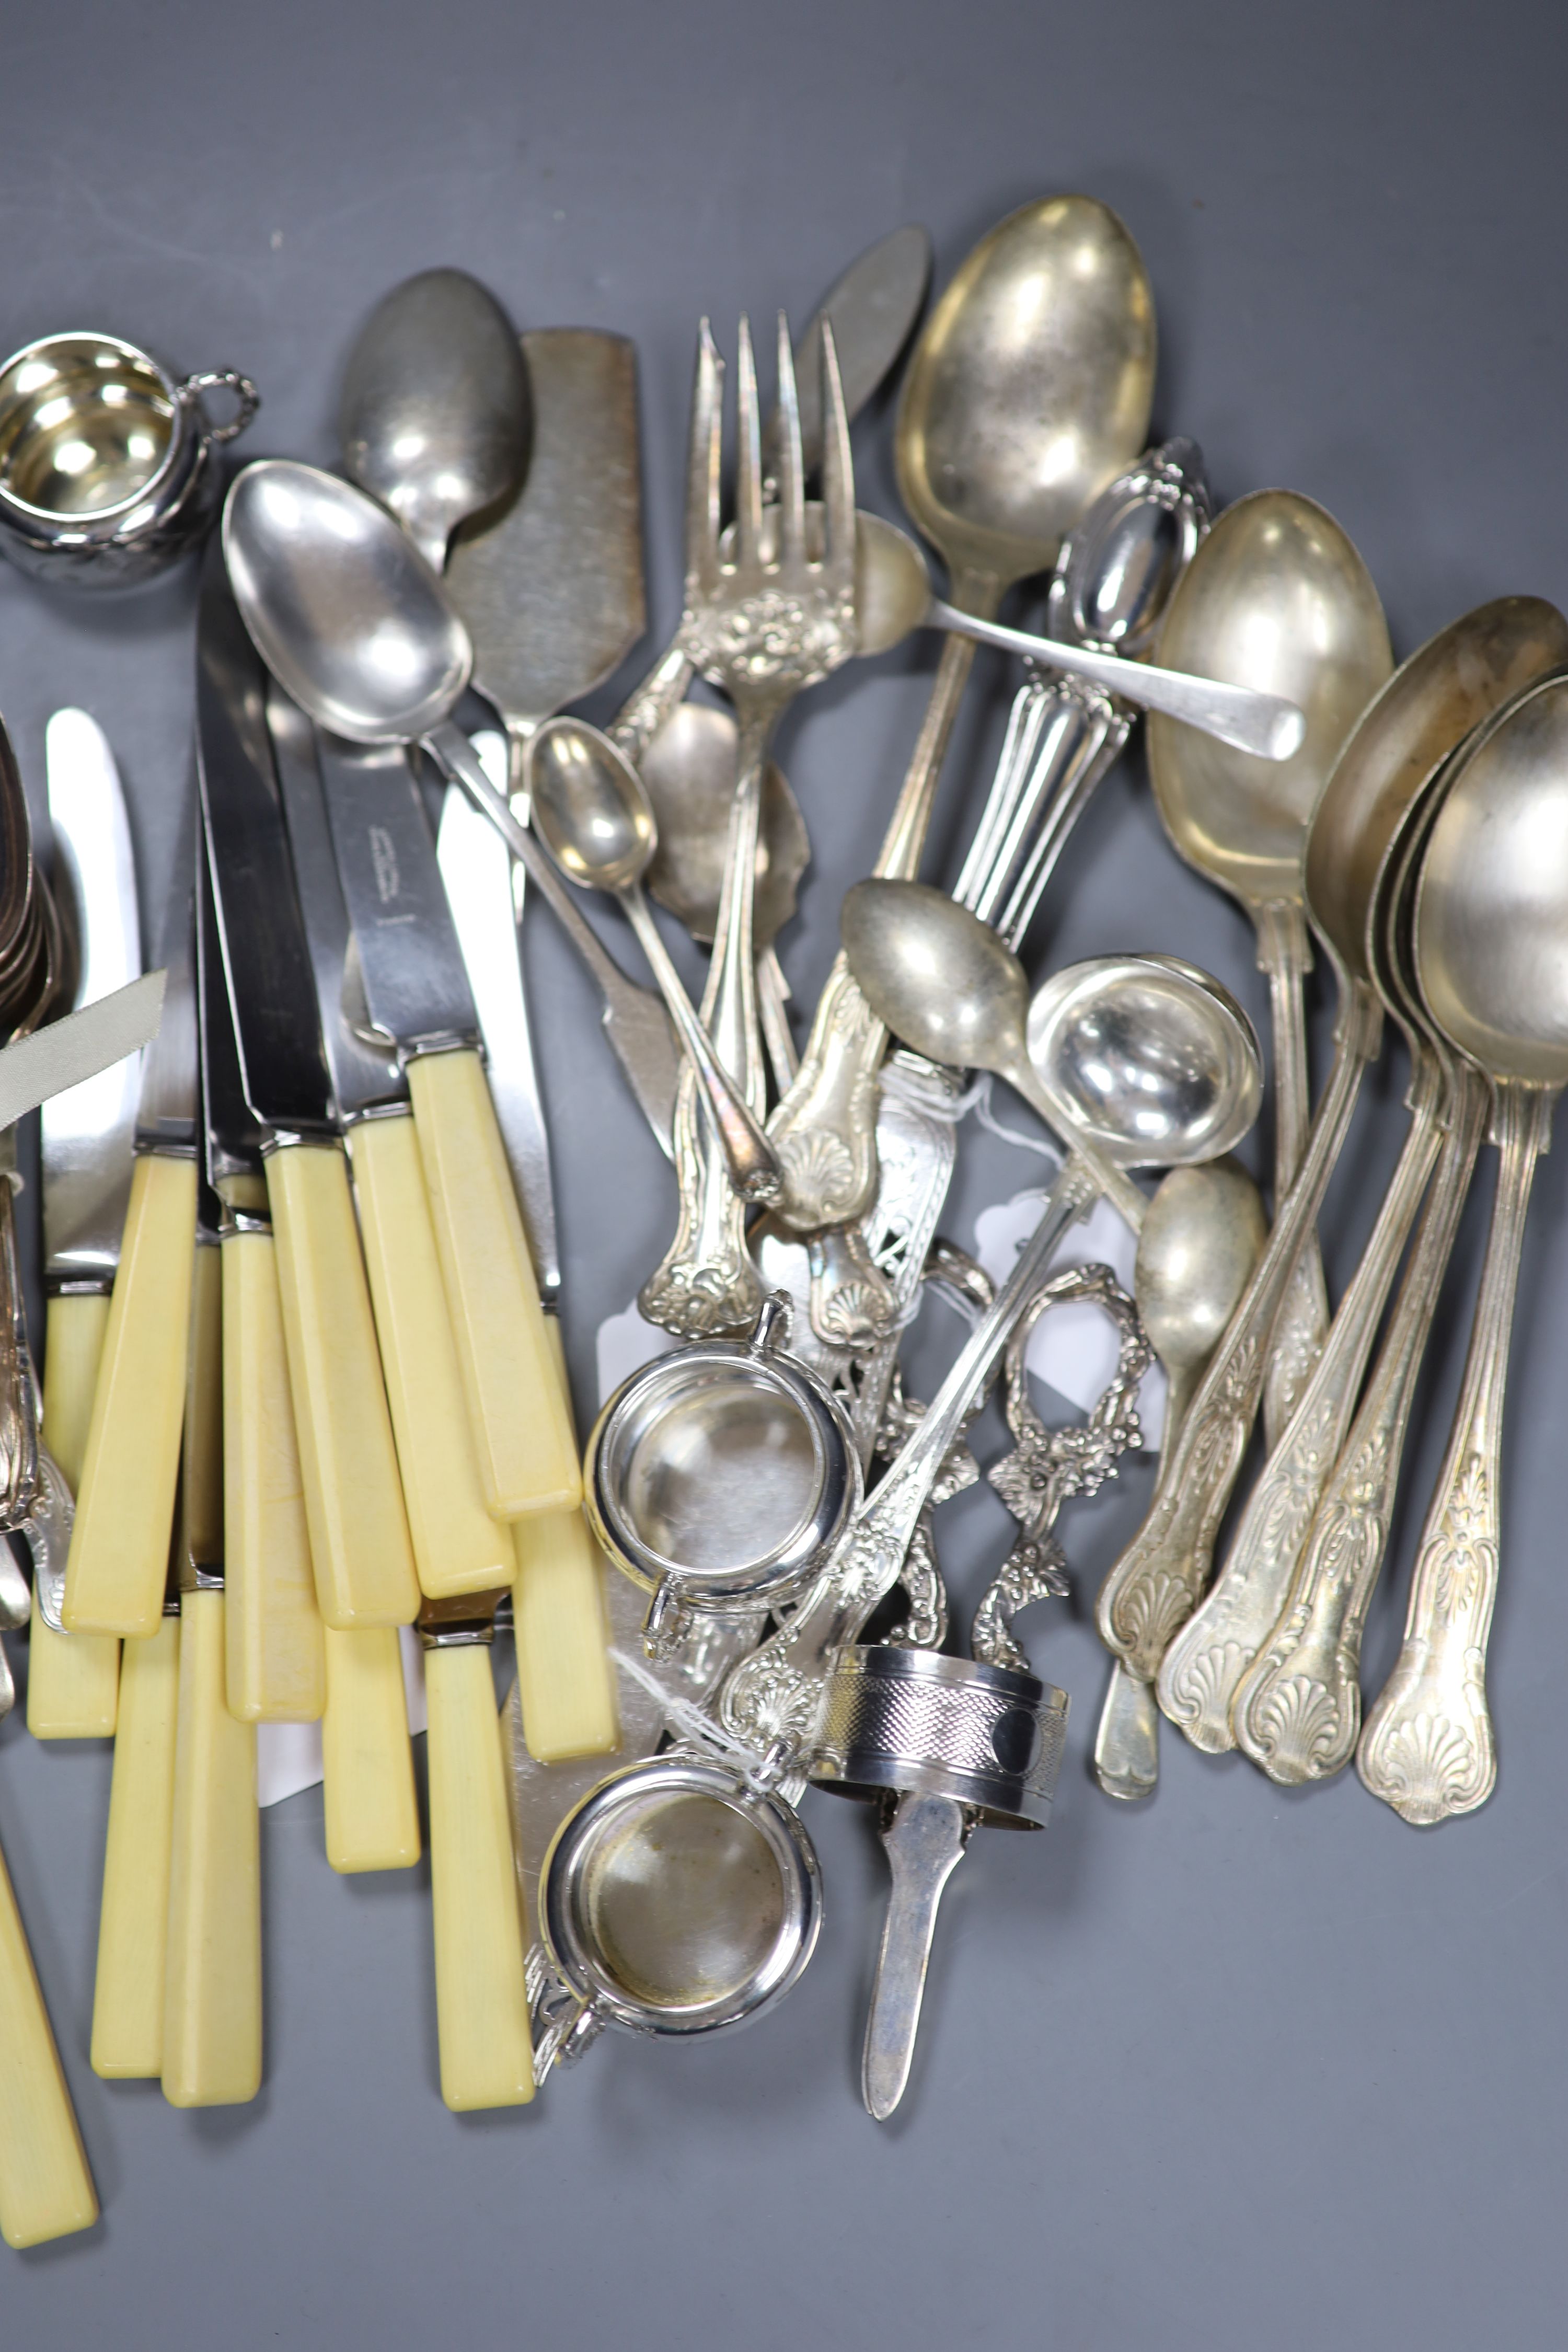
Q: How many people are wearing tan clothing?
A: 0